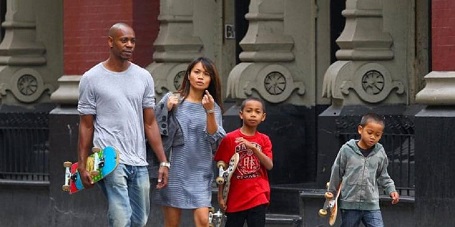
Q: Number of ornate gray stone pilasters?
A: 4